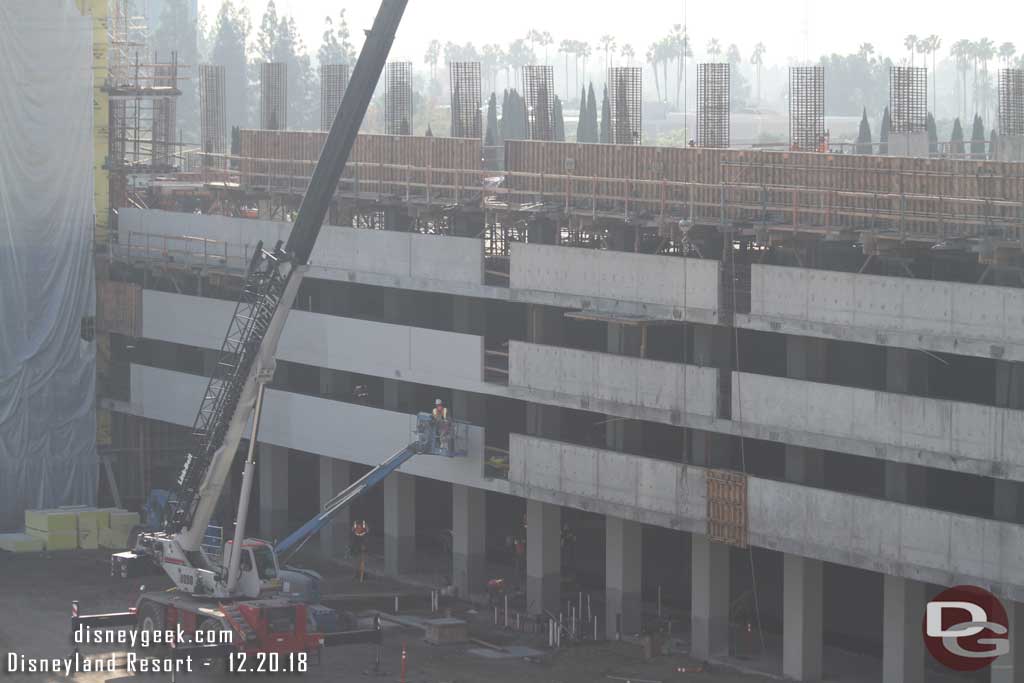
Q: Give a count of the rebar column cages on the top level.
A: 11